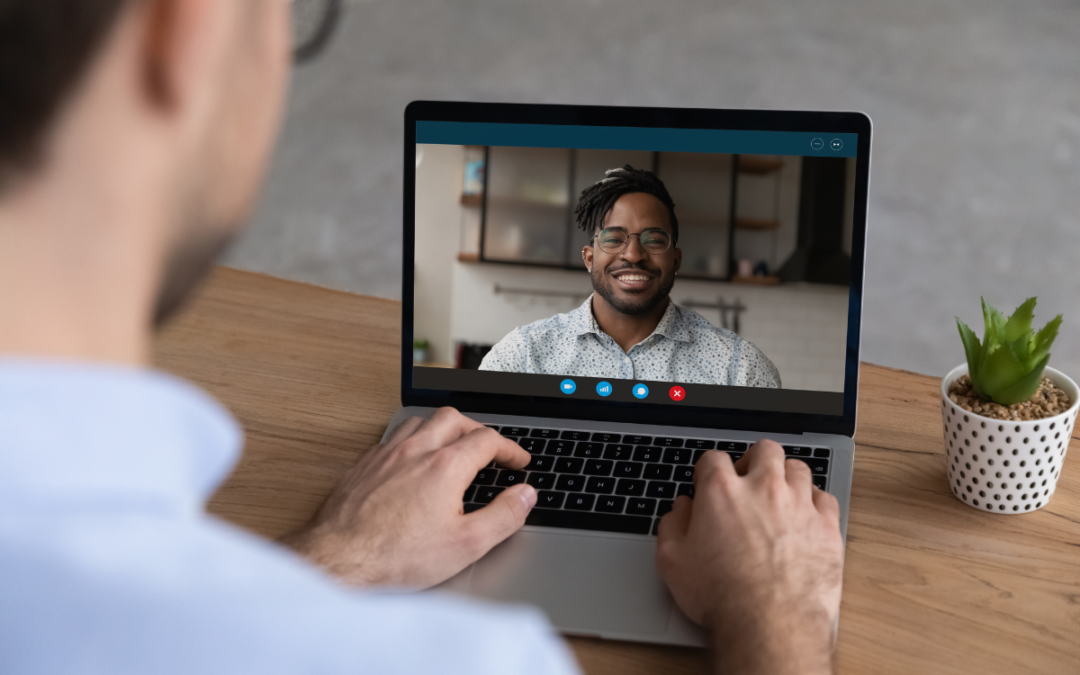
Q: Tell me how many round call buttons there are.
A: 4